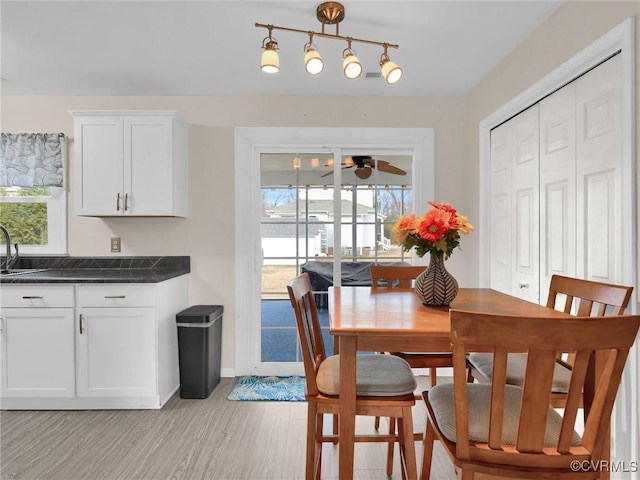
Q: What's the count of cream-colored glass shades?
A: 4